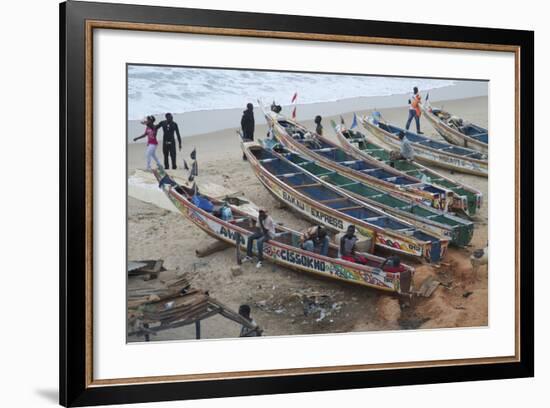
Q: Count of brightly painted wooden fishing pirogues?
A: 7